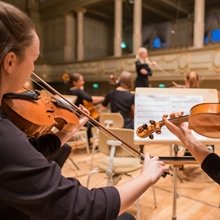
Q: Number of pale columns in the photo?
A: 5